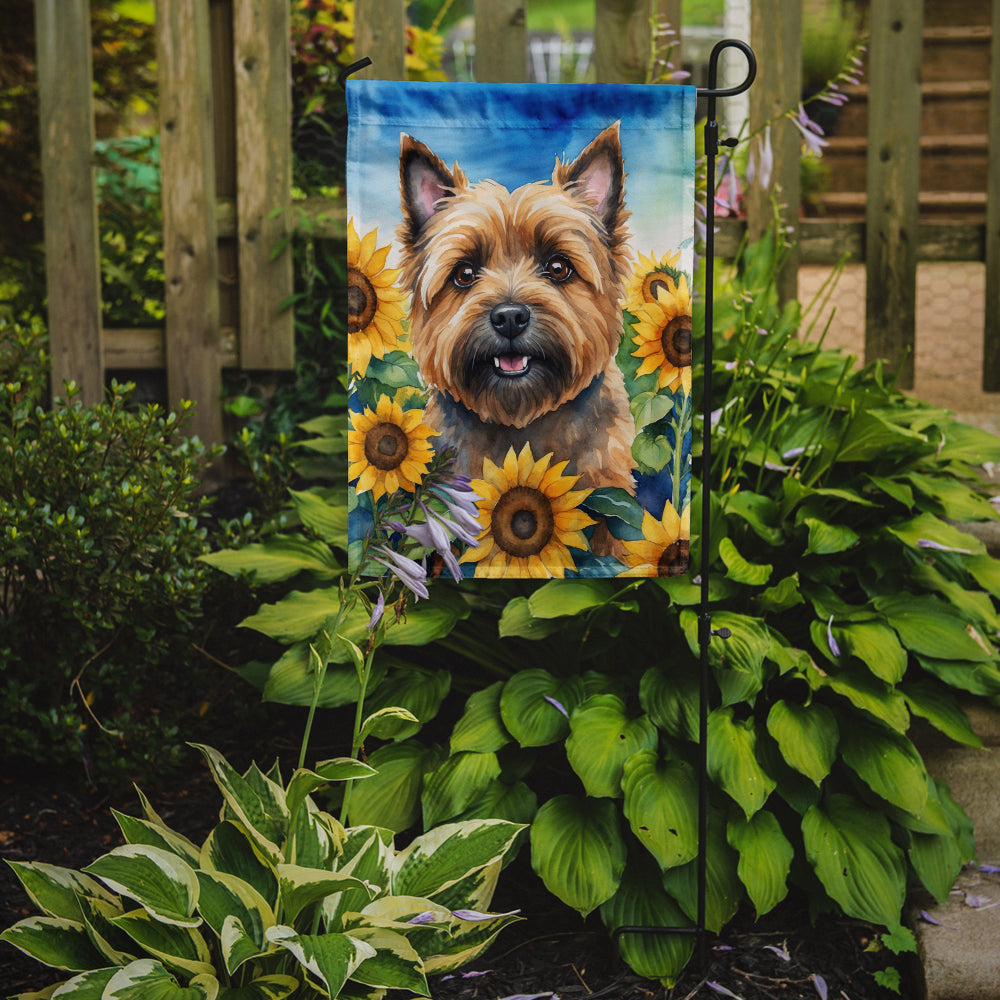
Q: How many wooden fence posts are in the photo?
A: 9